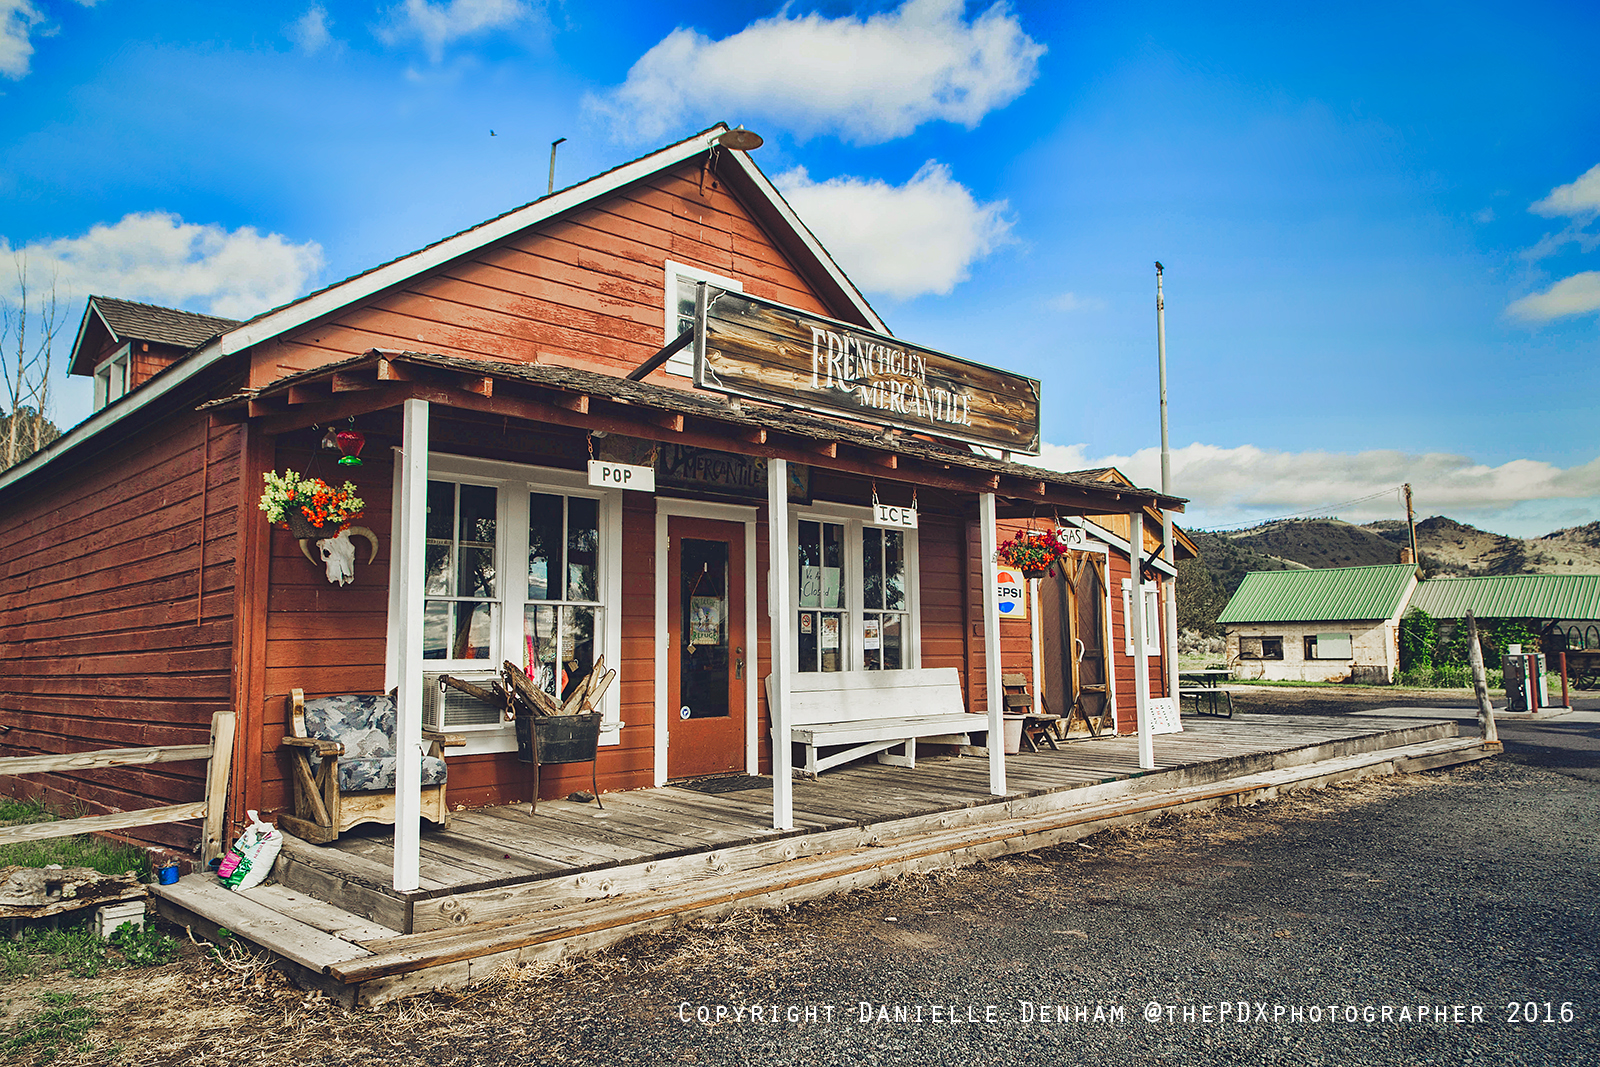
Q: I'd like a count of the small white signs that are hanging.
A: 3